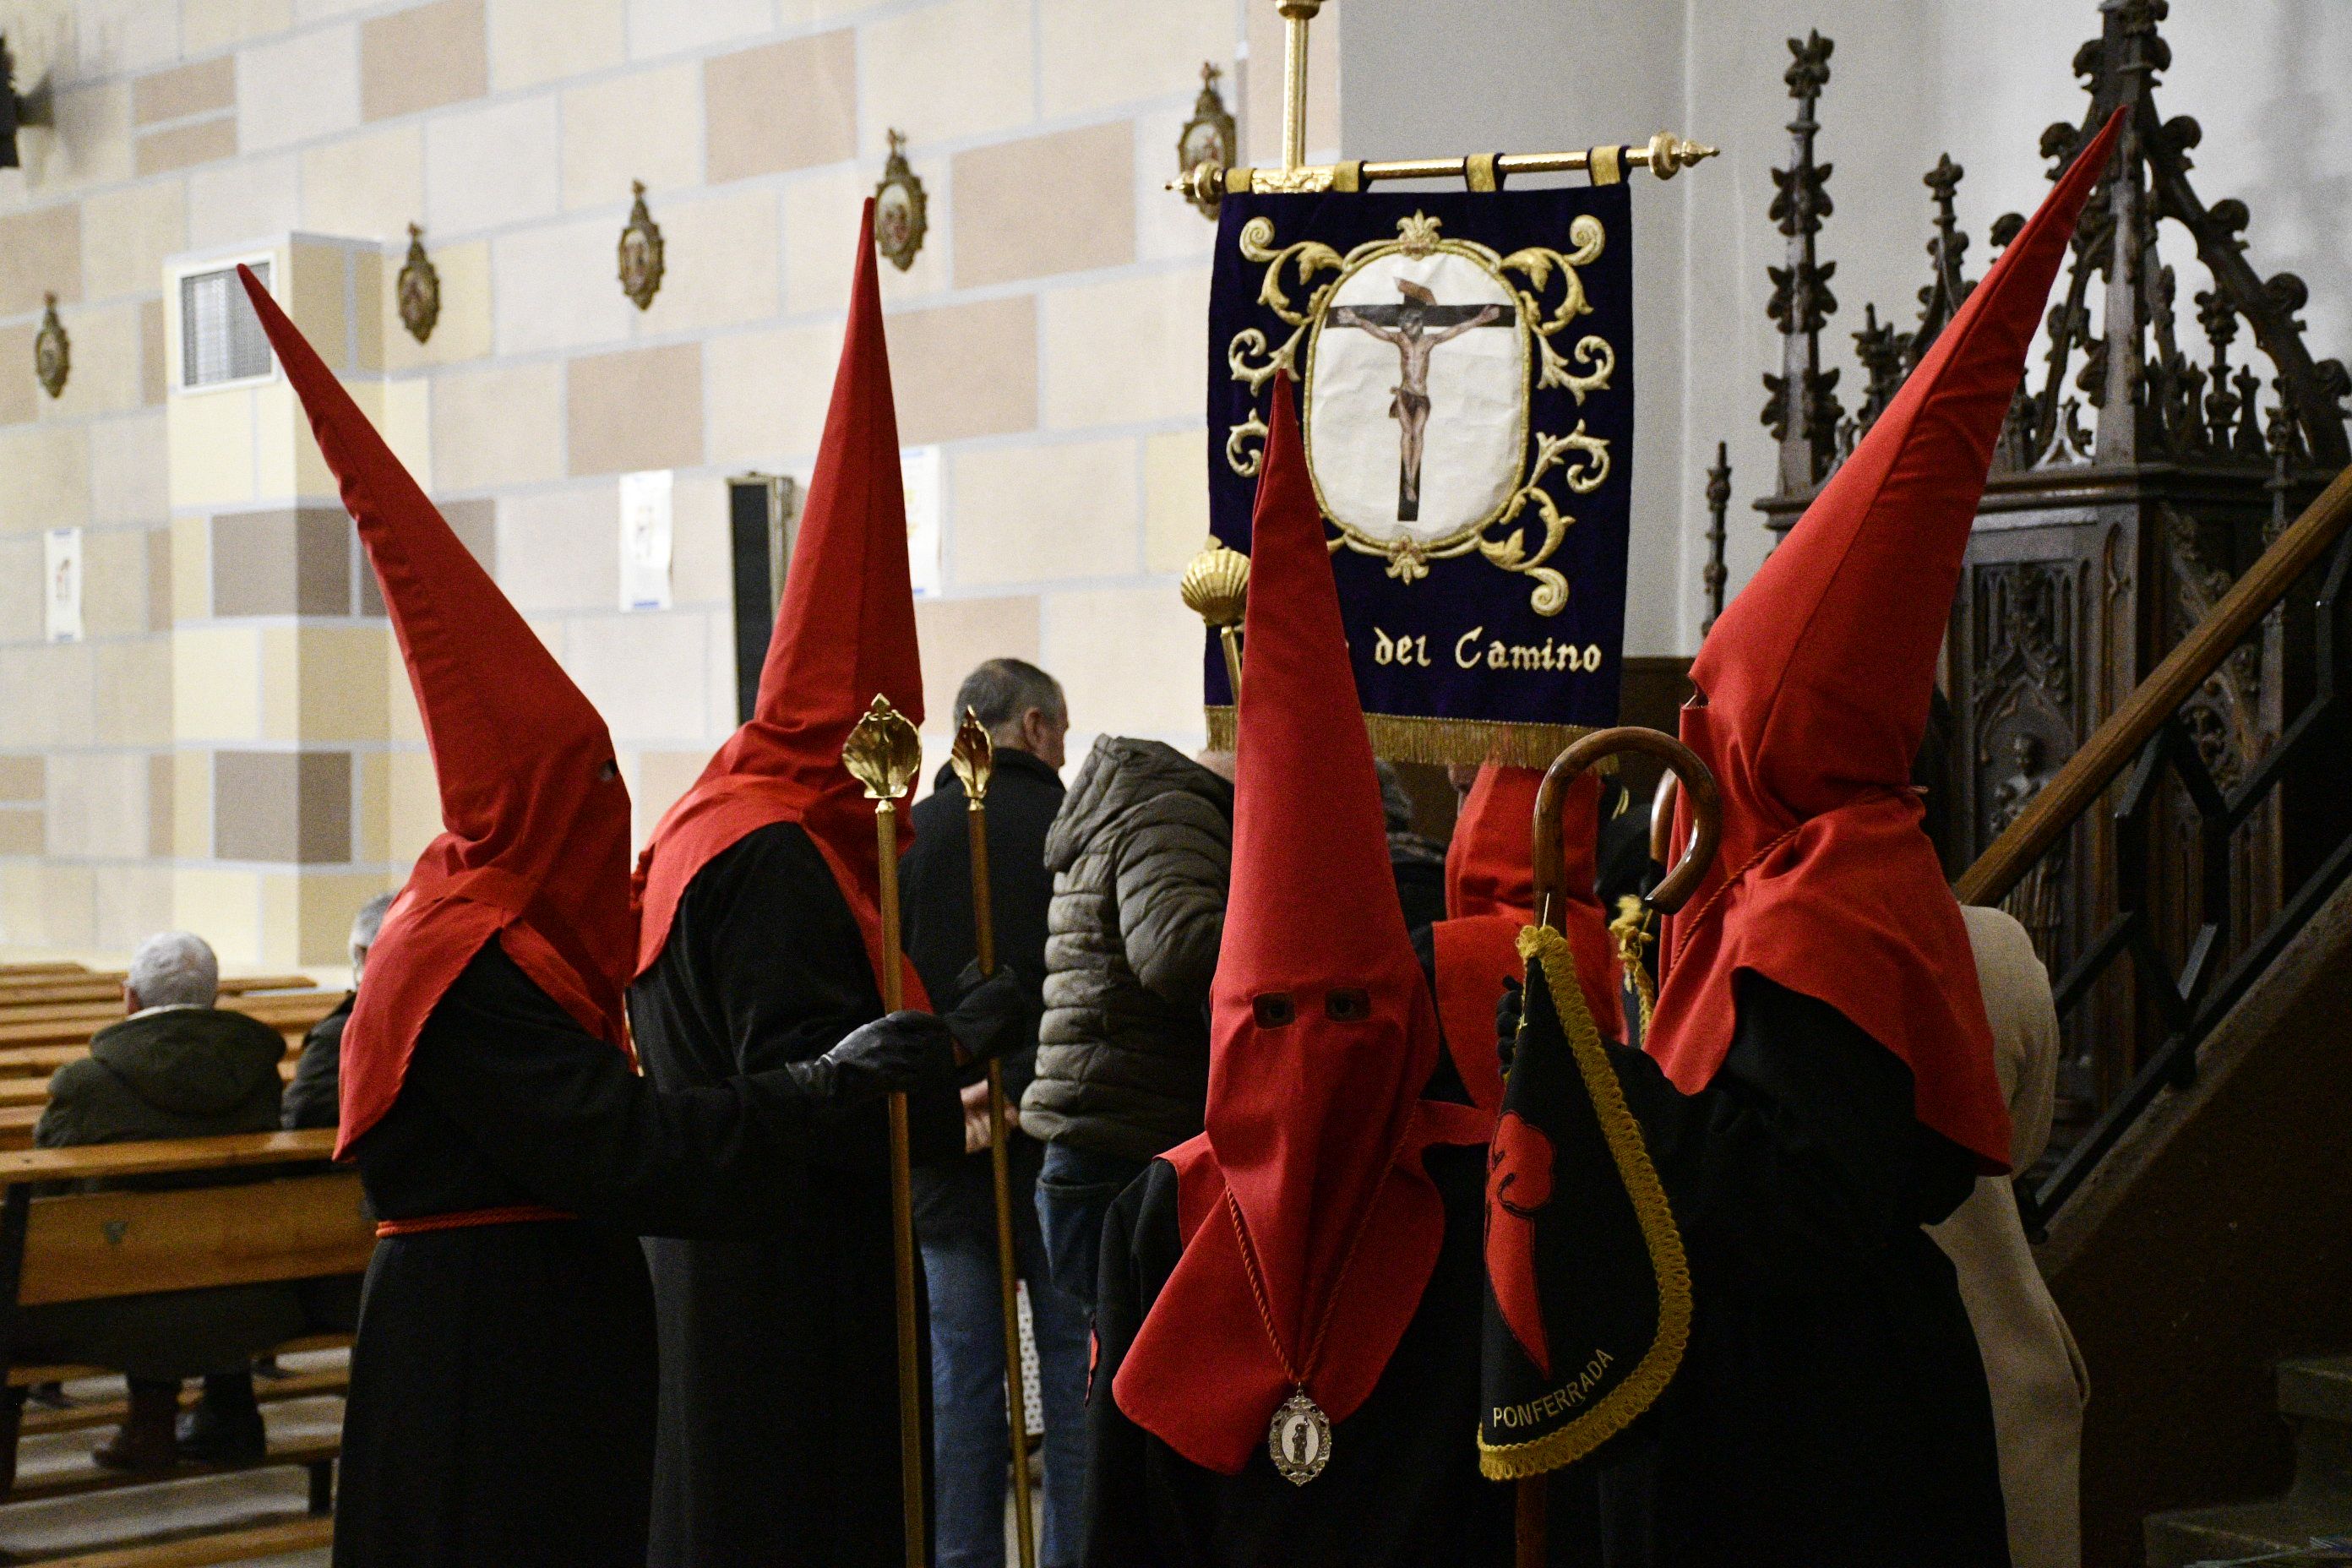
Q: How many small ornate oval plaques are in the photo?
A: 5